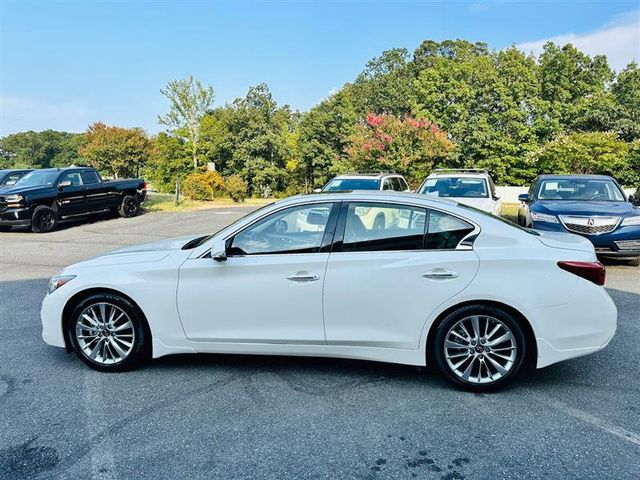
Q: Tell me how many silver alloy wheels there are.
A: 2